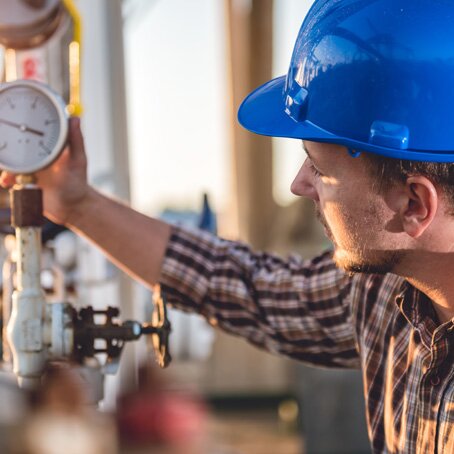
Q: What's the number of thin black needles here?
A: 1